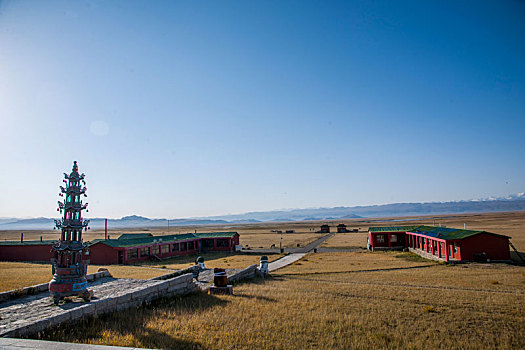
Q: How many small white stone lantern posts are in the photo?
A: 2